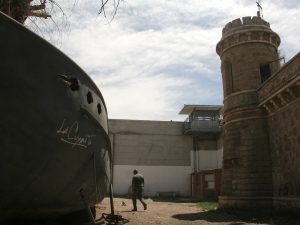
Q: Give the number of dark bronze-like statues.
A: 0